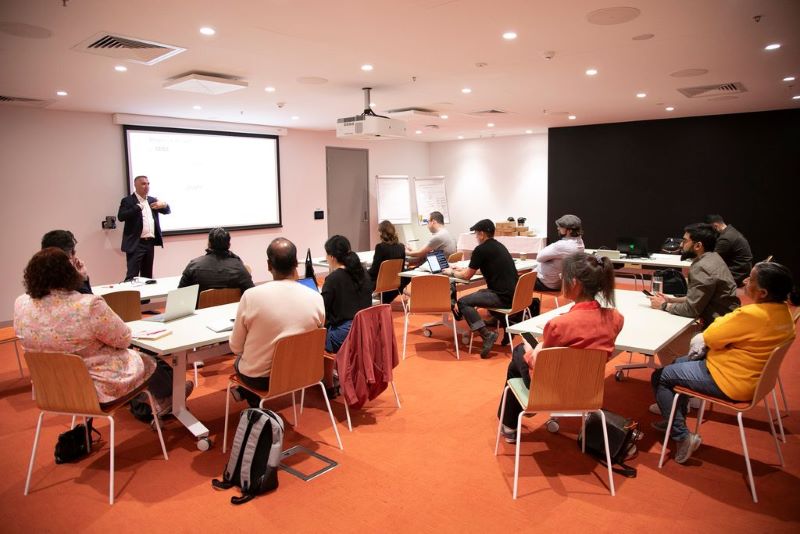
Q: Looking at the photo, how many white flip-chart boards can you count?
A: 2